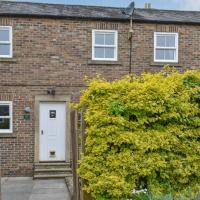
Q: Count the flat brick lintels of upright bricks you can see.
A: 4